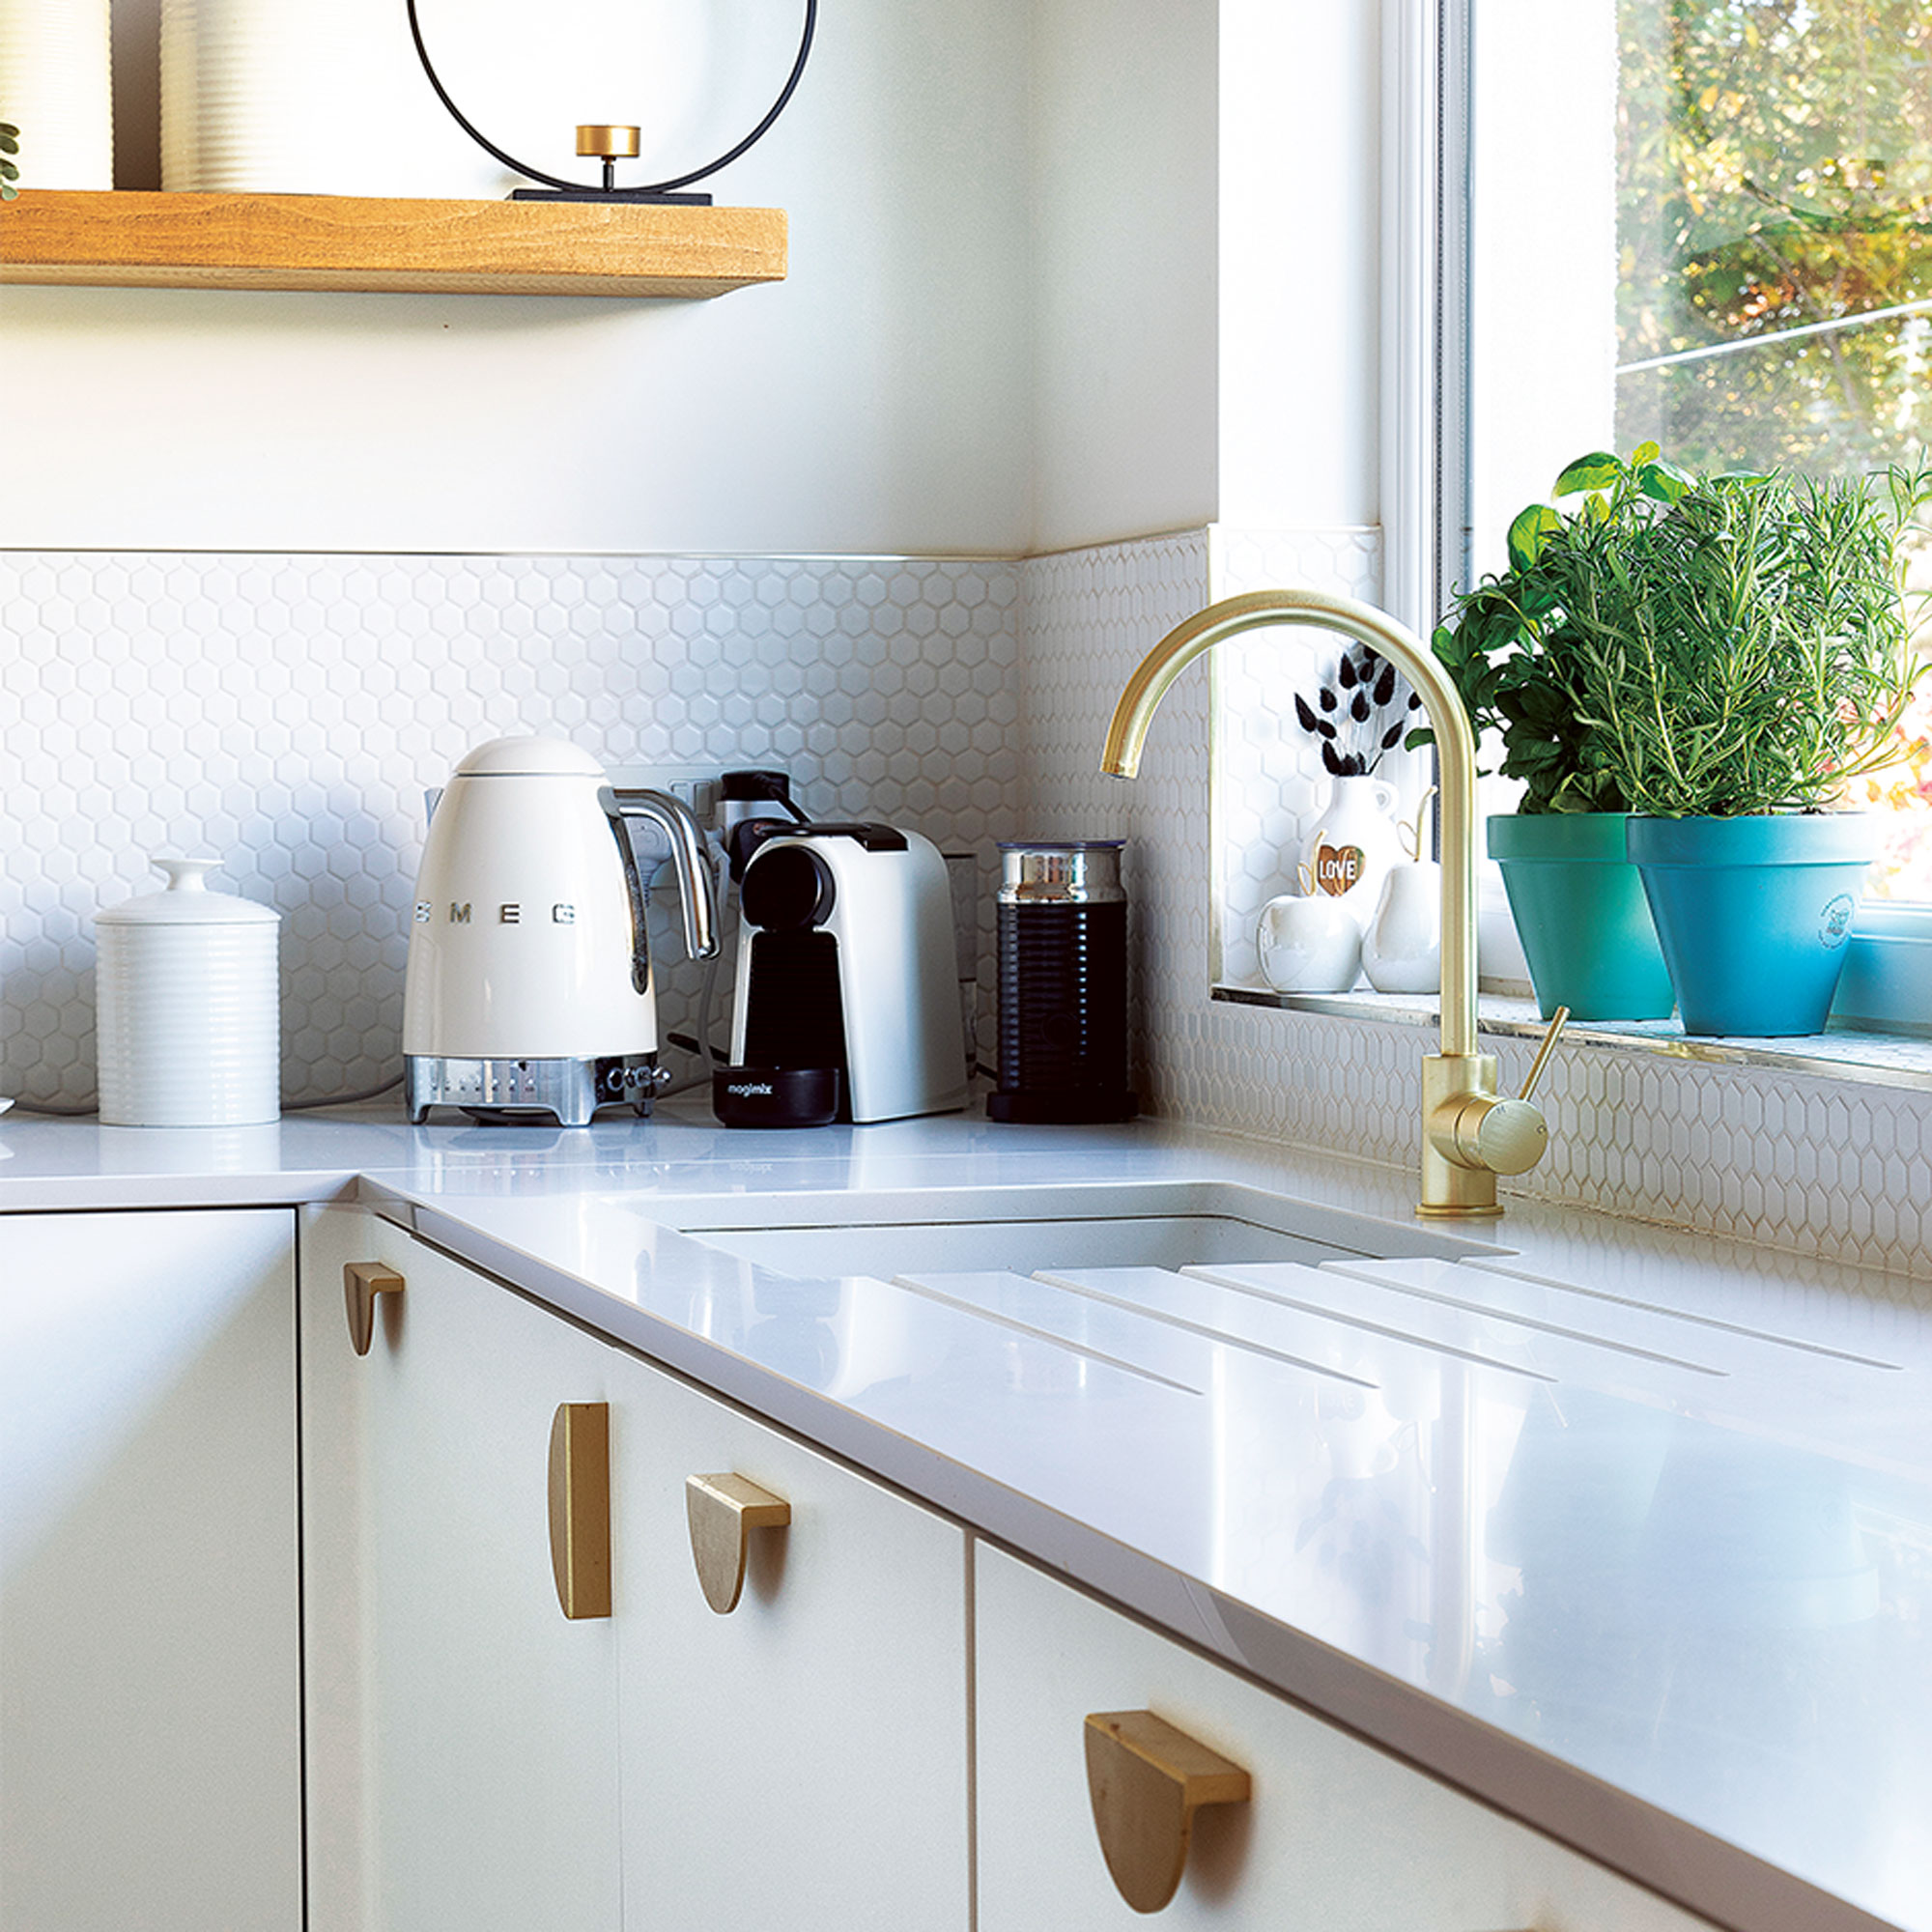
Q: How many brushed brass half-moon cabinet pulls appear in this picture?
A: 4